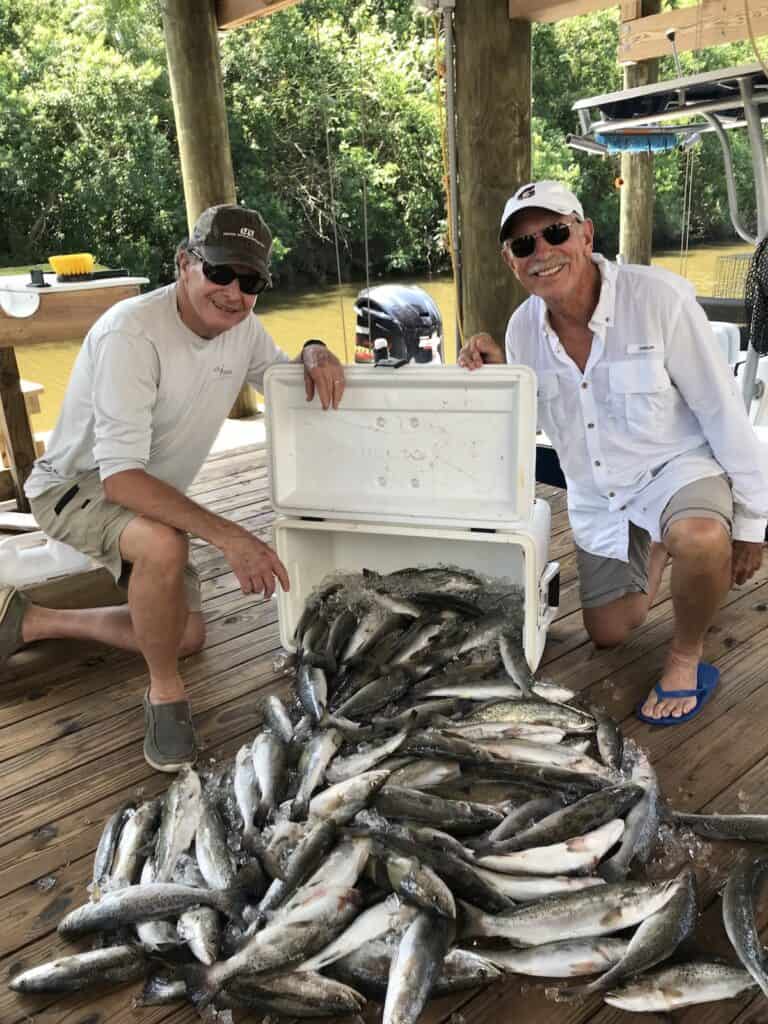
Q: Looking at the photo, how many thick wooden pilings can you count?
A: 3